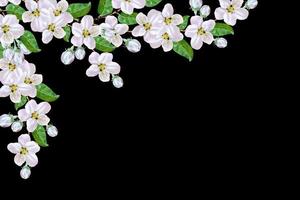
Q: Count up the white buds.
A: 12